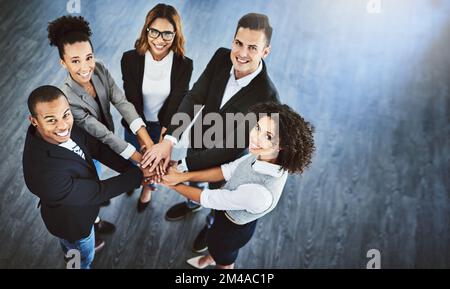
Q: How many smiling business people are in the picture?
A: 5